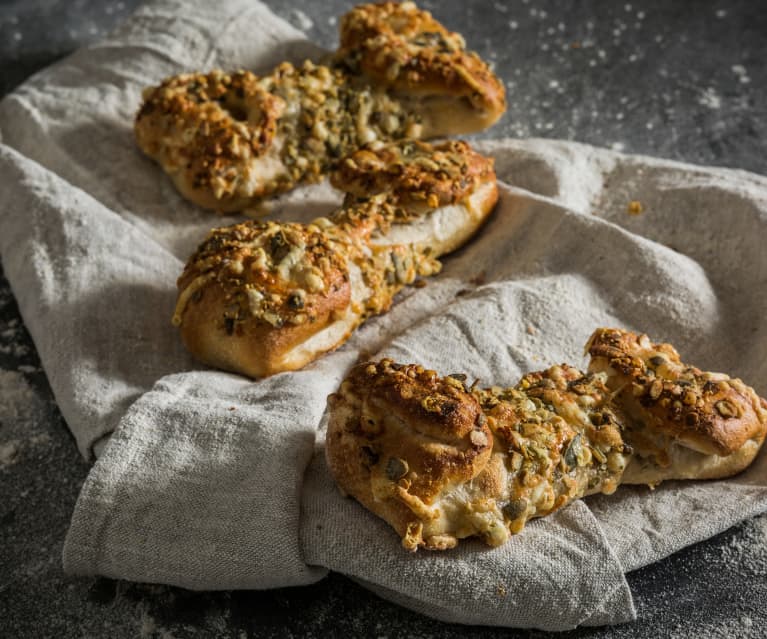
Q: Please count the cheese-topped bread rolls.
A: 3